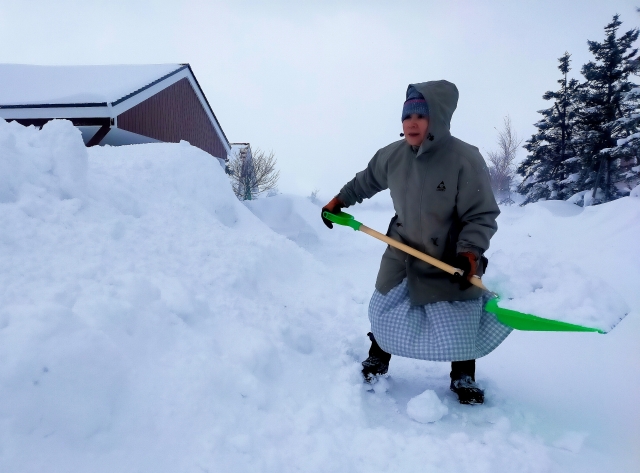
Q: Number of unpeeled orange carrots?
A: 0